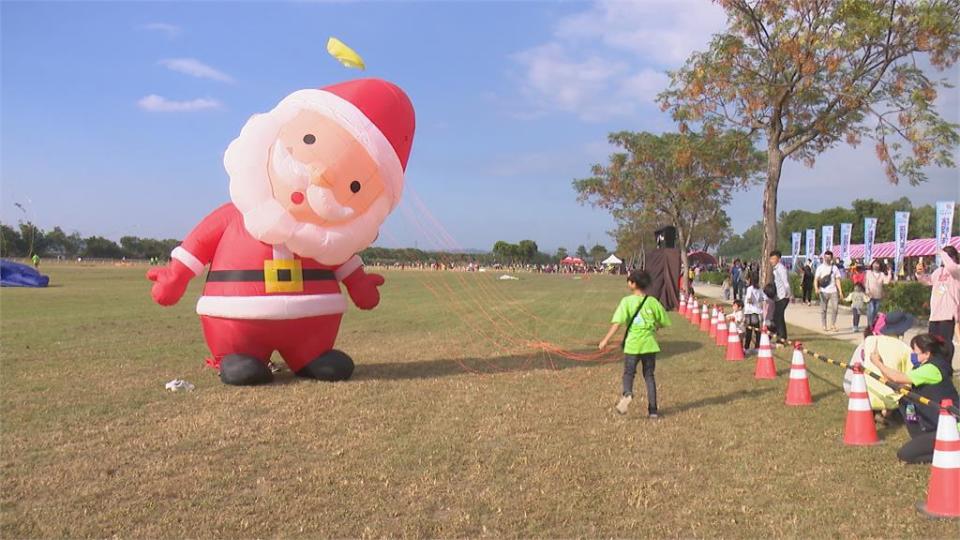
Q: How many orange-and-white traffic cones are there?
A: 11